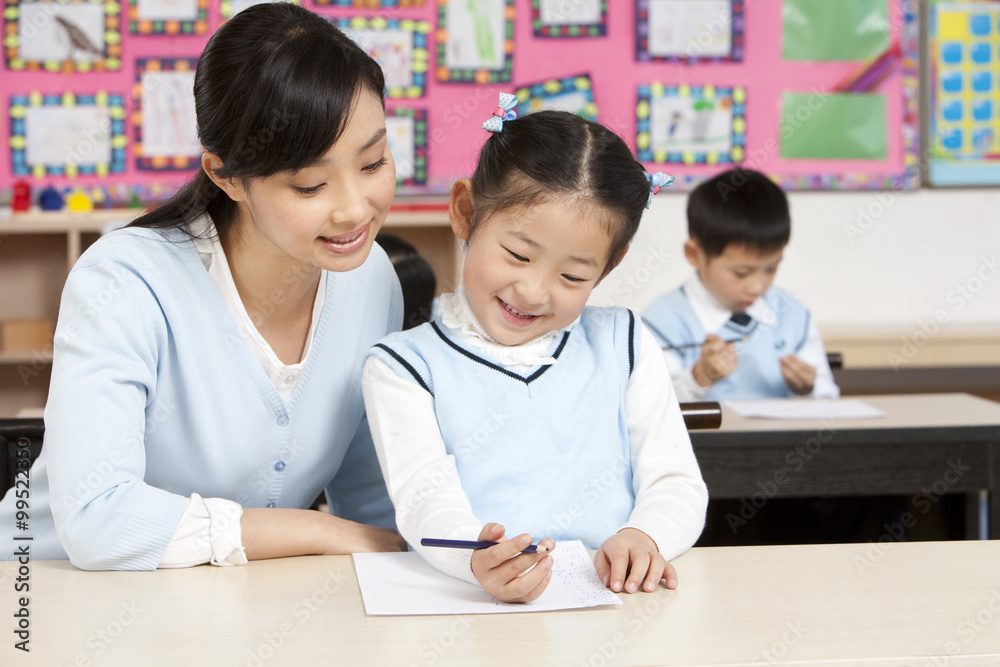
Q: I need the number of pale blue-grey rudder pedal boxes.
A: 0